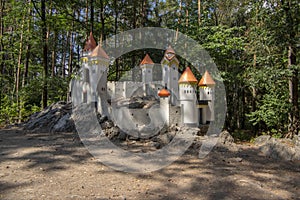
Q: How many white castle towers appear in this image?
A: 7